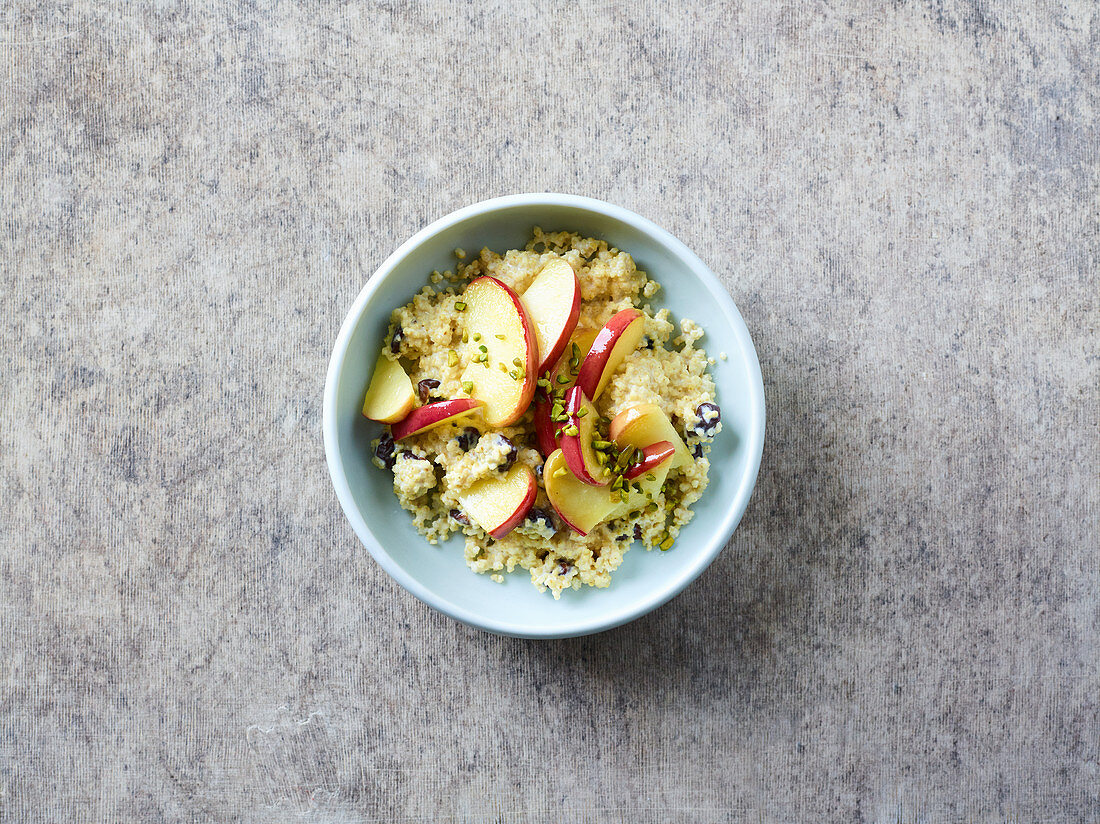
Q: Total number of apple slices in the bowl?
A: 11